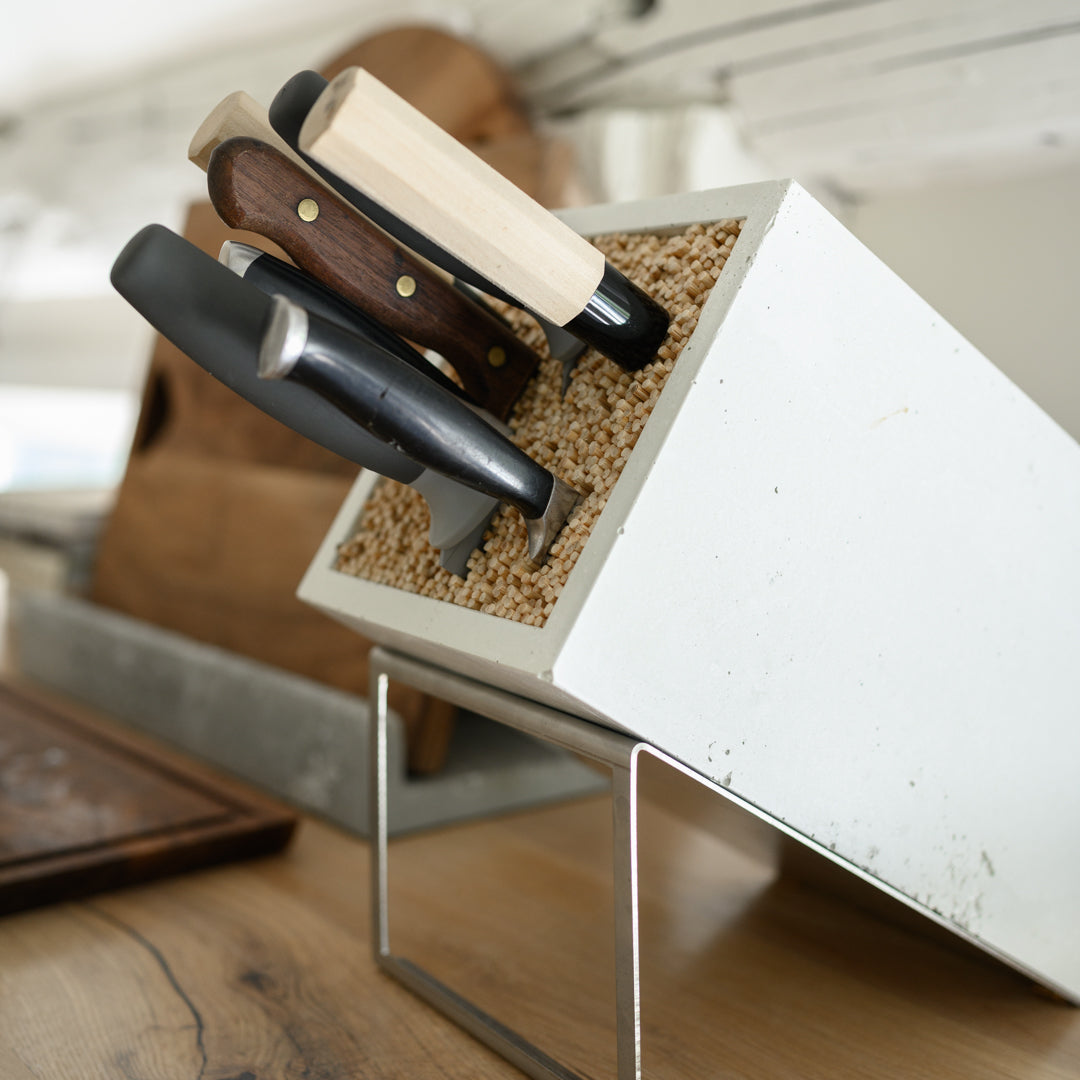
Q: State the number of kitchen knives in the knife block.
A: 7